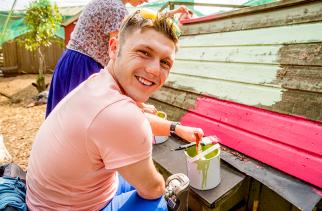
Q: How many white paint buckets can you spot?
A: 2